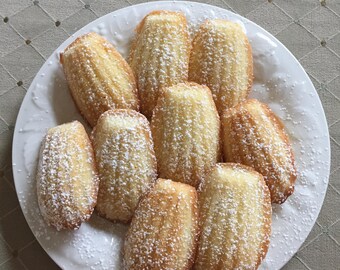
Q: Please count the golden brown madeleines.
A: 9